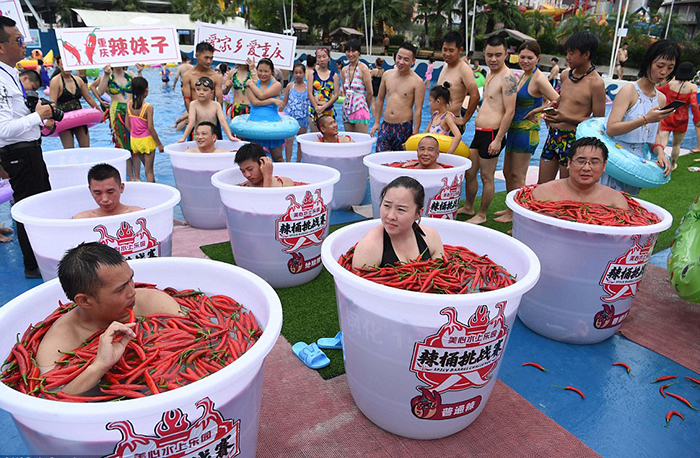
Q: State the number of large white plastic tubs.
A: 9